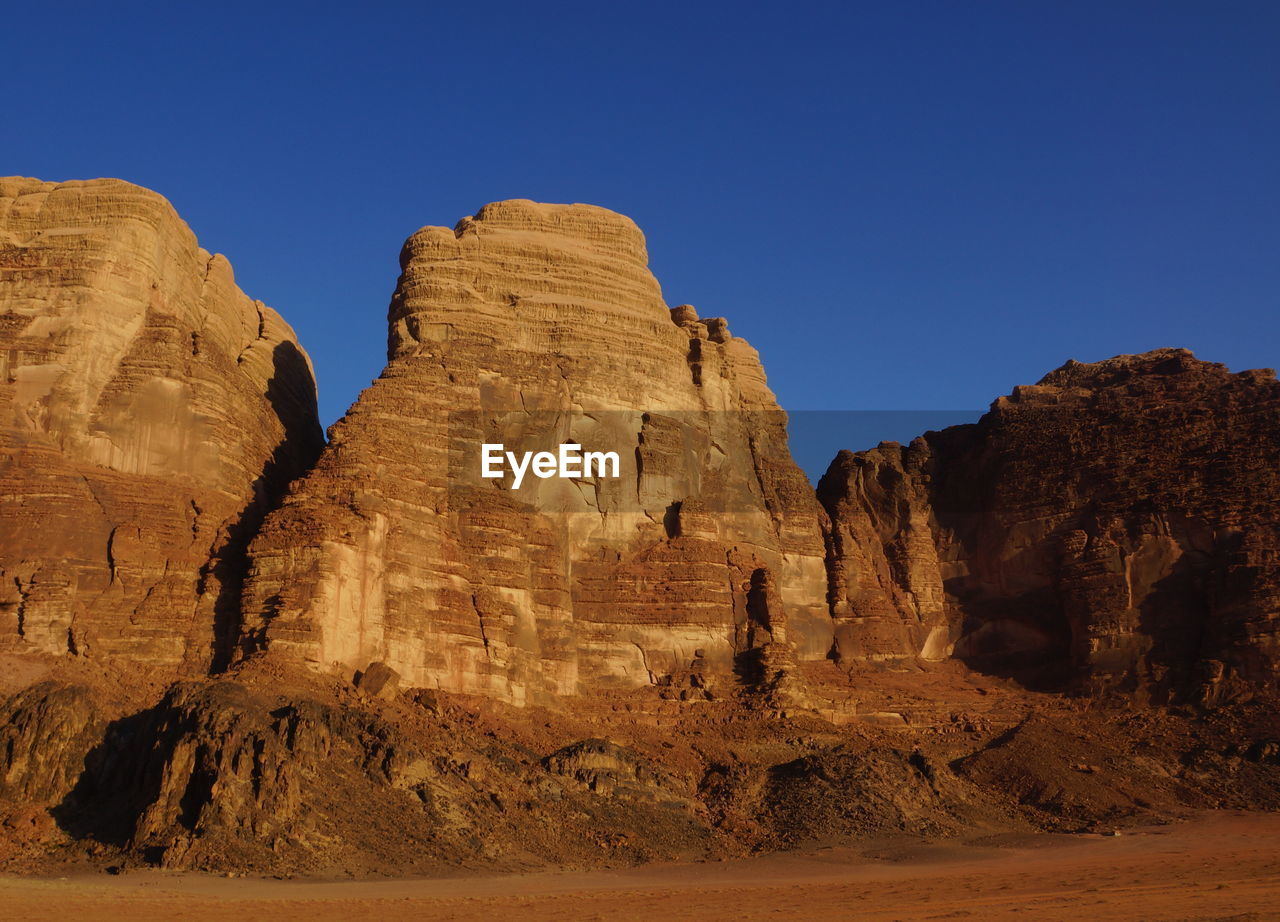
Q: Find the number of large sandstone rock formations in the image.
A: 3